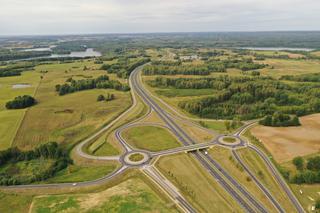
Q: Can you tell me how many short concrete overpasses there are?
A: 1